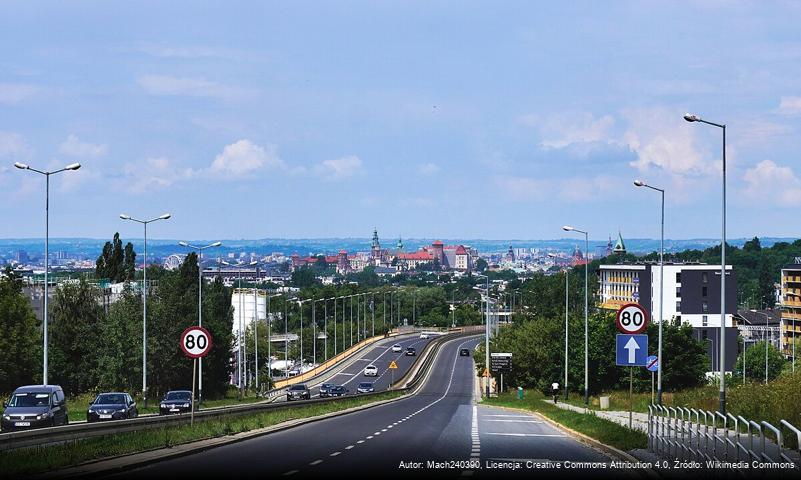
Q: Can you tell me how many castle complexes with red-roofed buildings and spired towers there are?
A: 1